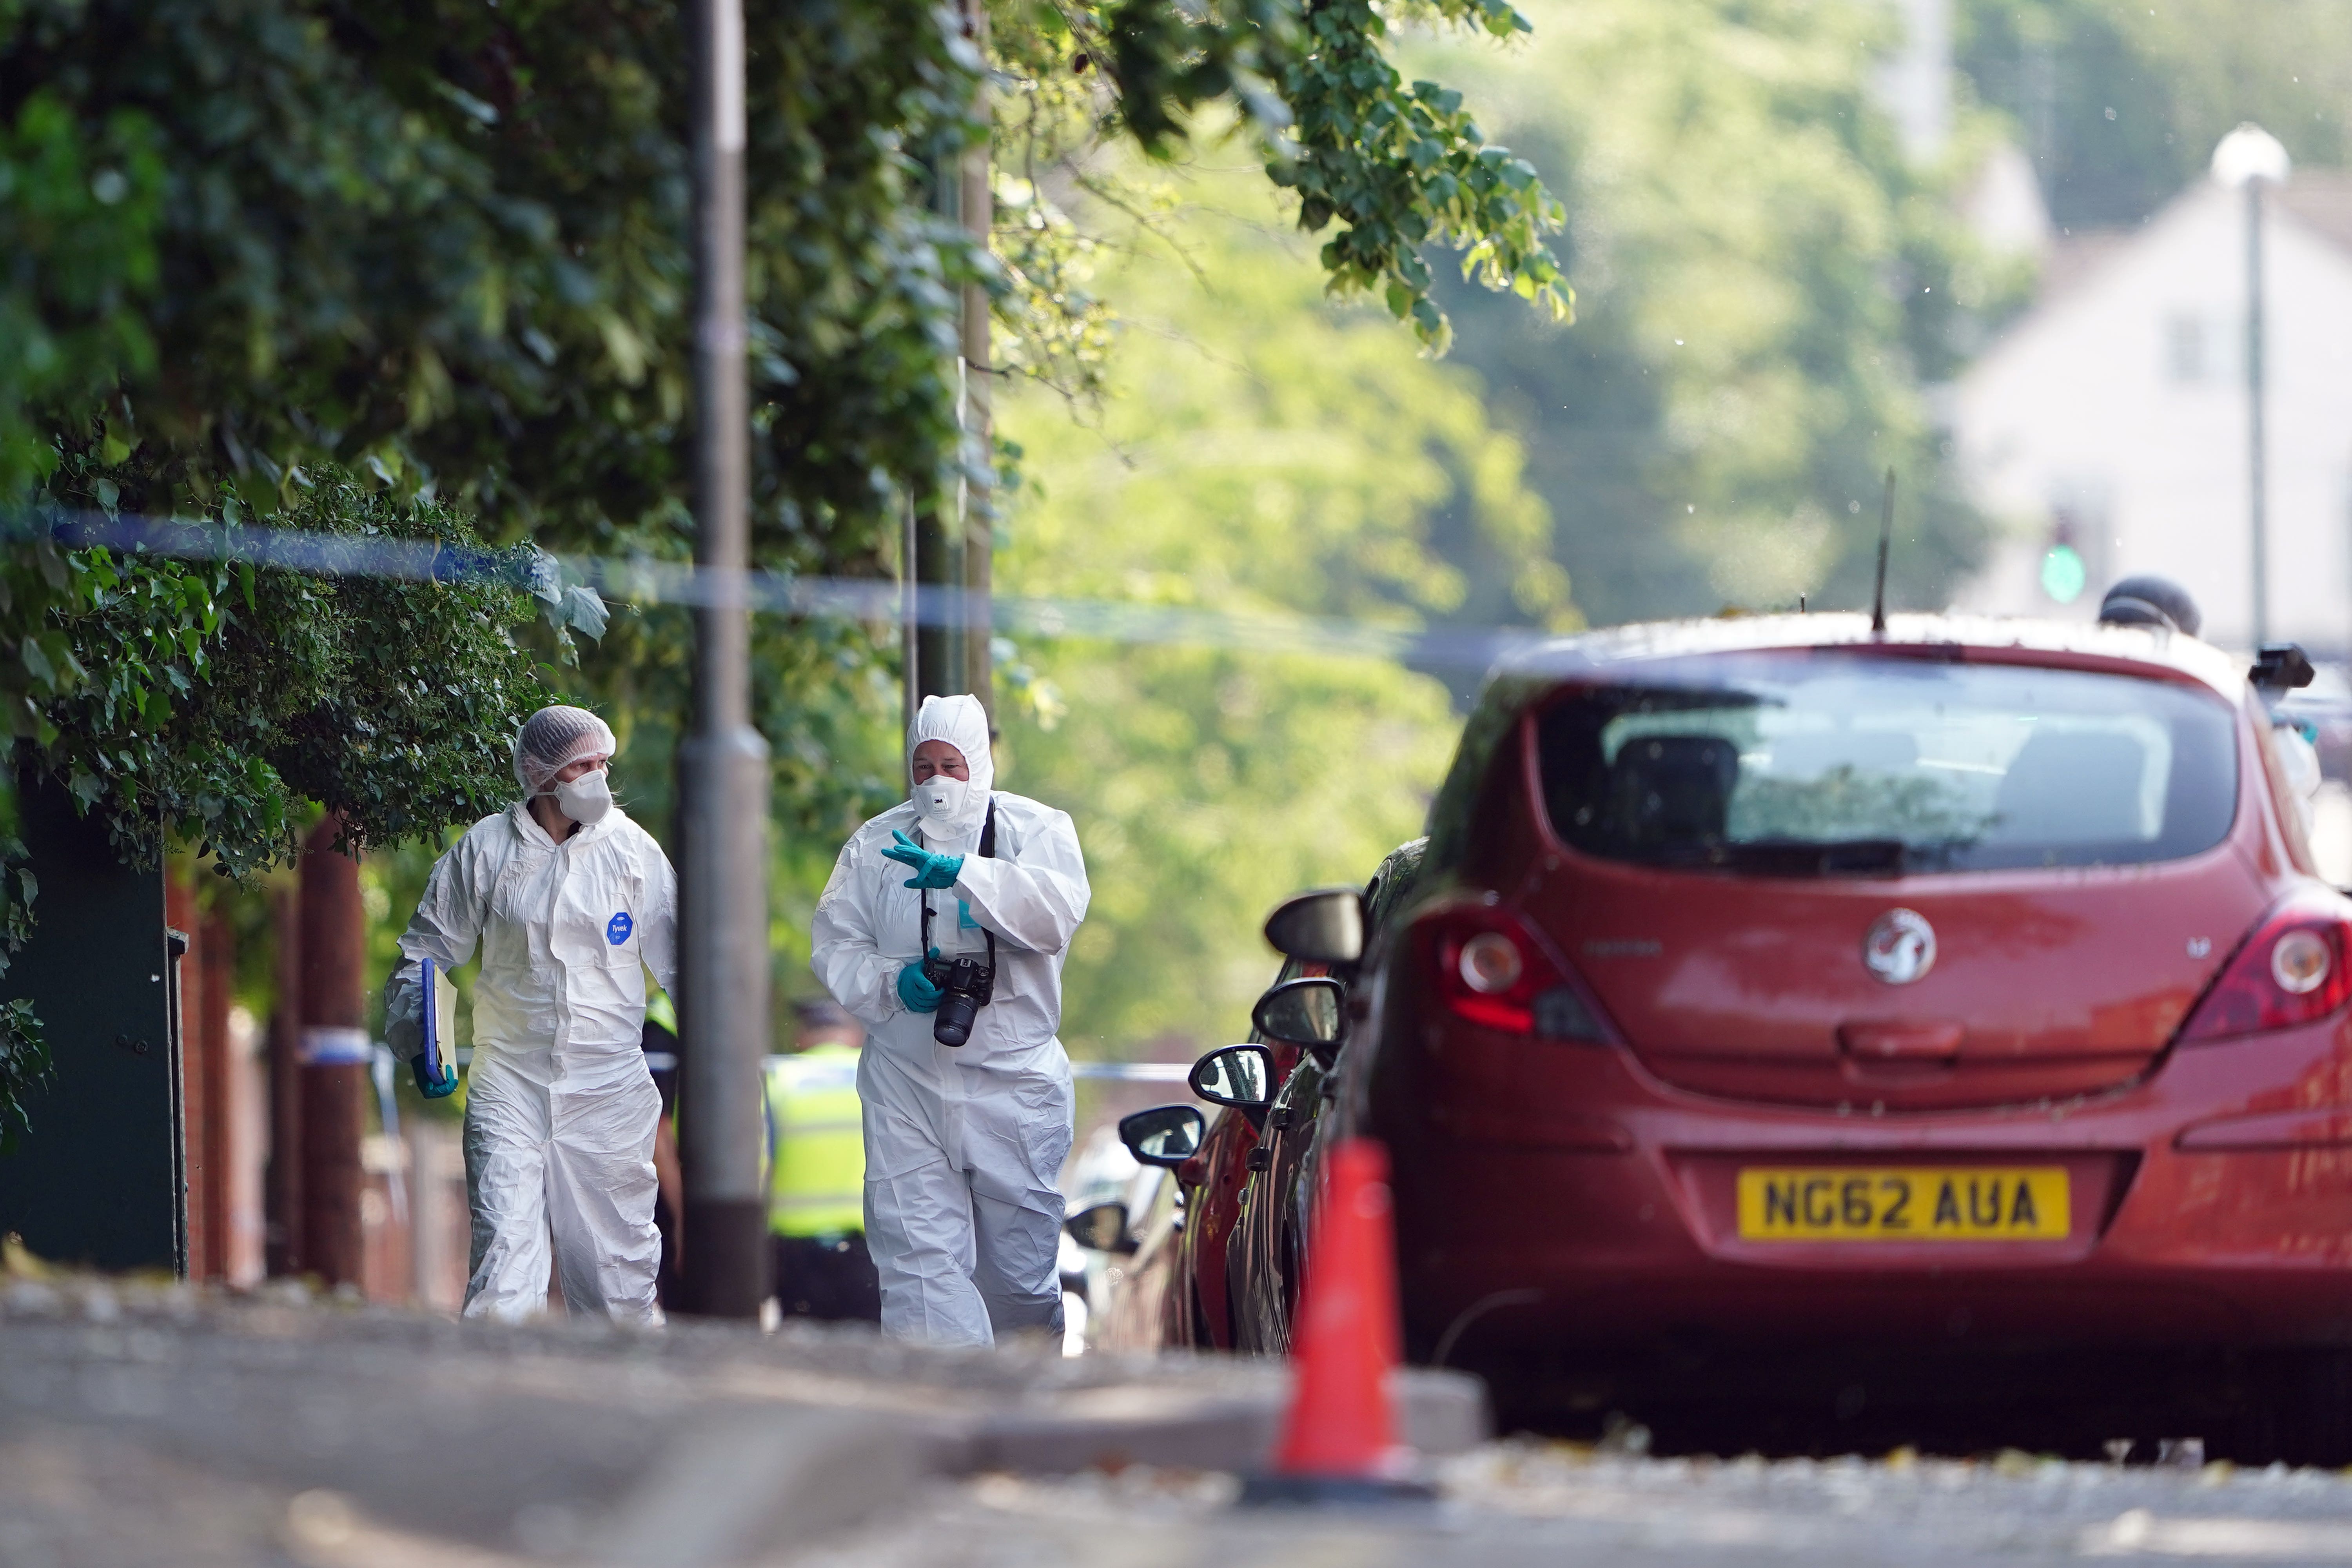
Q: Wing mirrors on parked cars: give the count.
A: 5